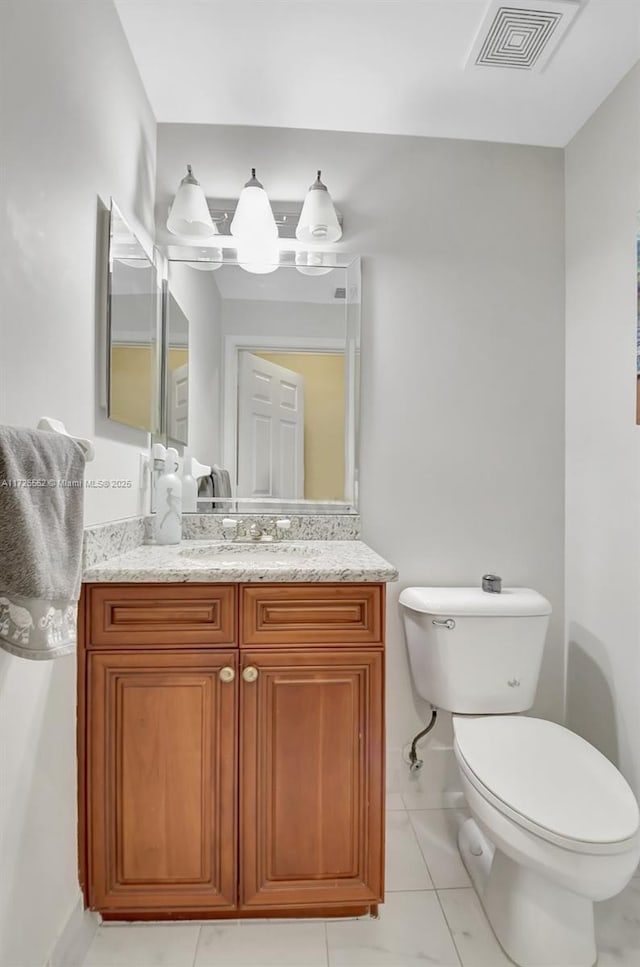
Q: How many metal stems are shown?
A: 3